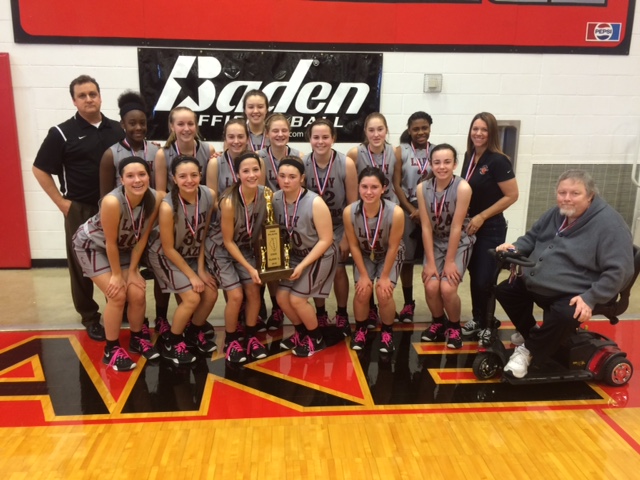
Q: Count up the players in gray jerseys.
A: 14